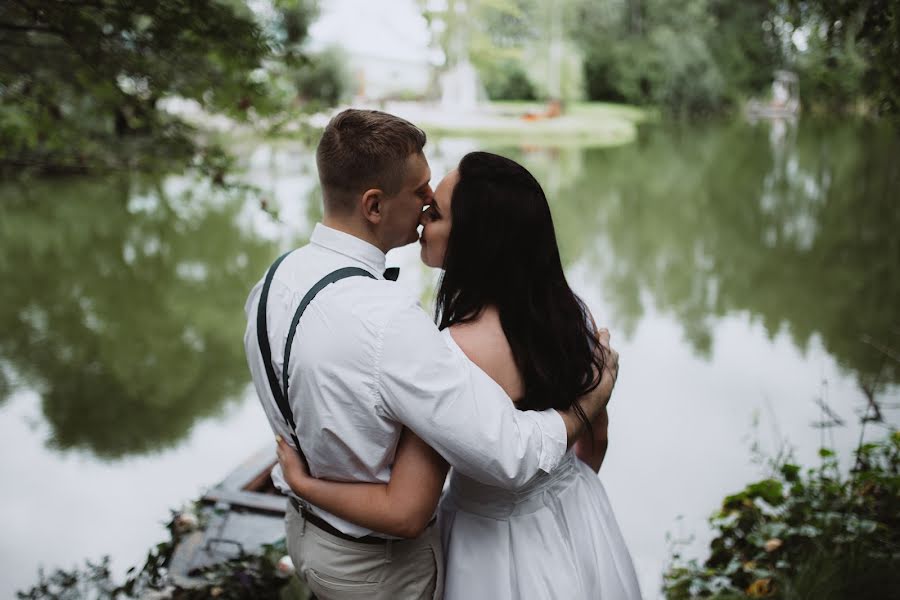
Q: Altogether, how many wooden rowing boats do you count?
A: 1